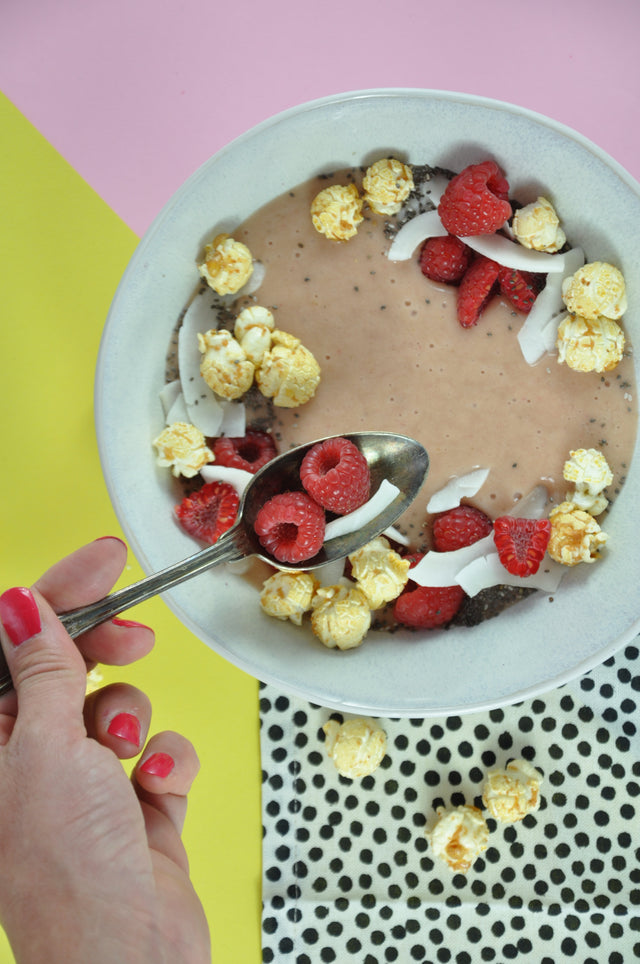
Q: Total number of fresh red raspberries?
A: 11